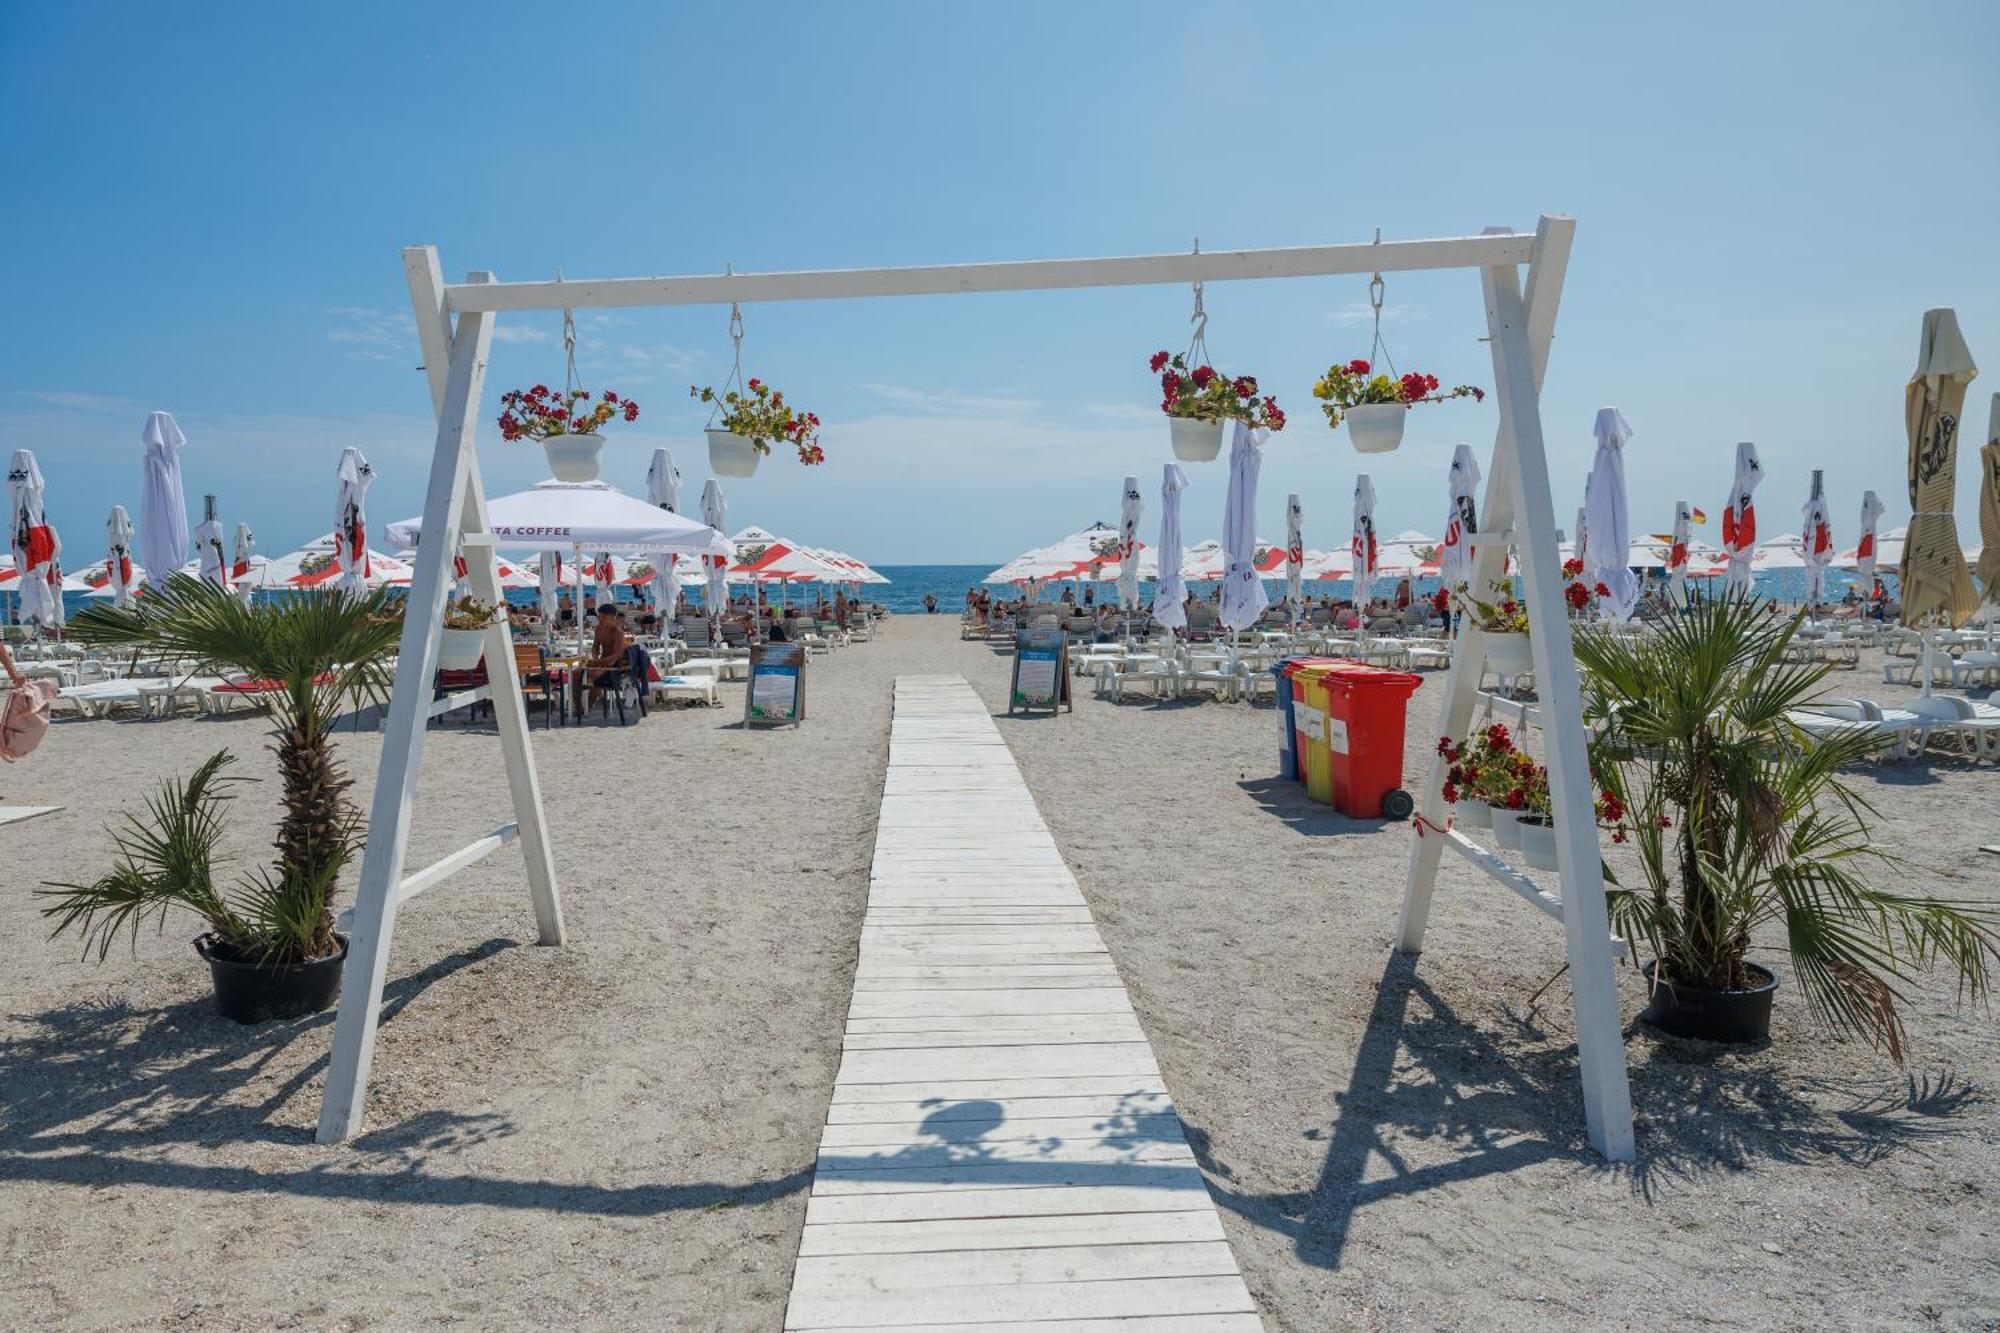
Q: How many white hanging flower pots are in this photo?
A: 9